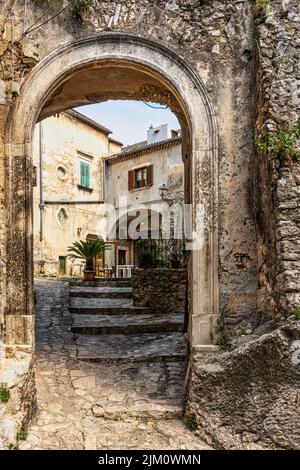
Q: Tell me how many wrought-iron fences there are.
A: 1